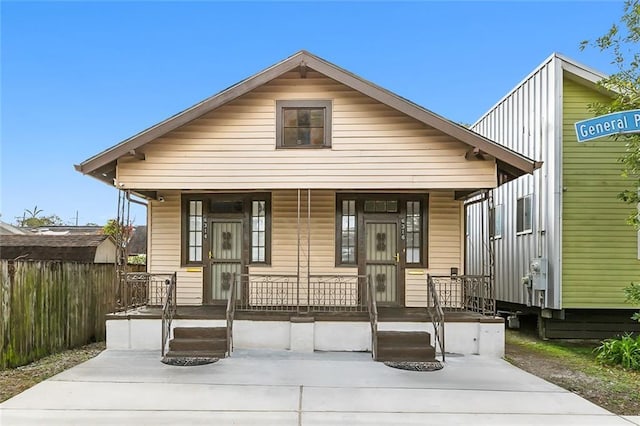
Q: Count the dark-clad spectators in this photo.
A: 0